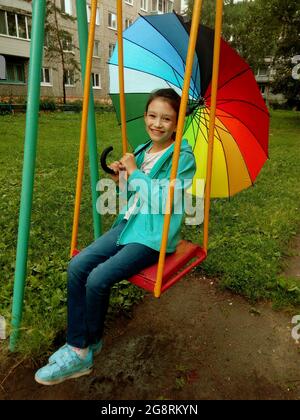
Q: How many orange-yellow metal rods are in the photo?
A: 4